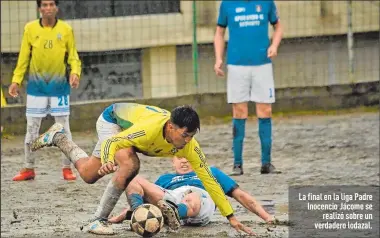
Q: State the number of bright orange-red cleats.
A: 2